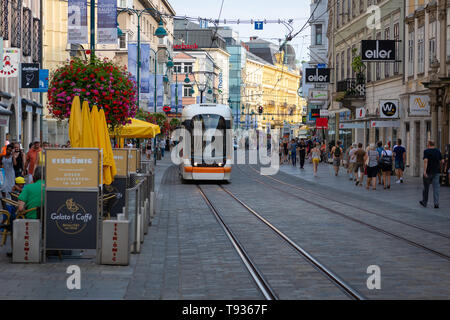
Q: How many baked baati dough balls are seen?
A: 0